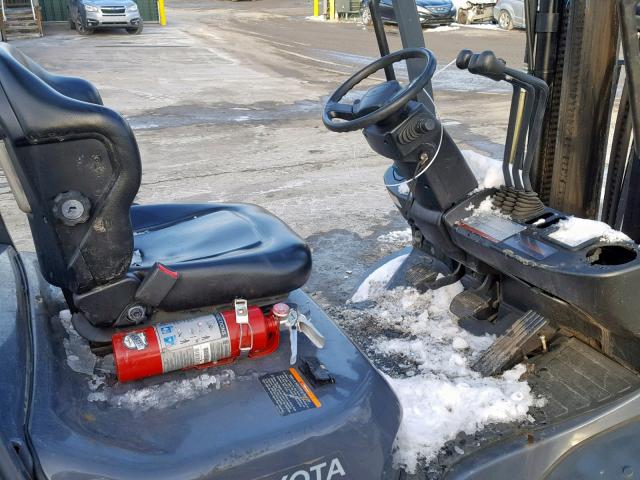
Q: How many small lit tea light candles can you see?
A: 0